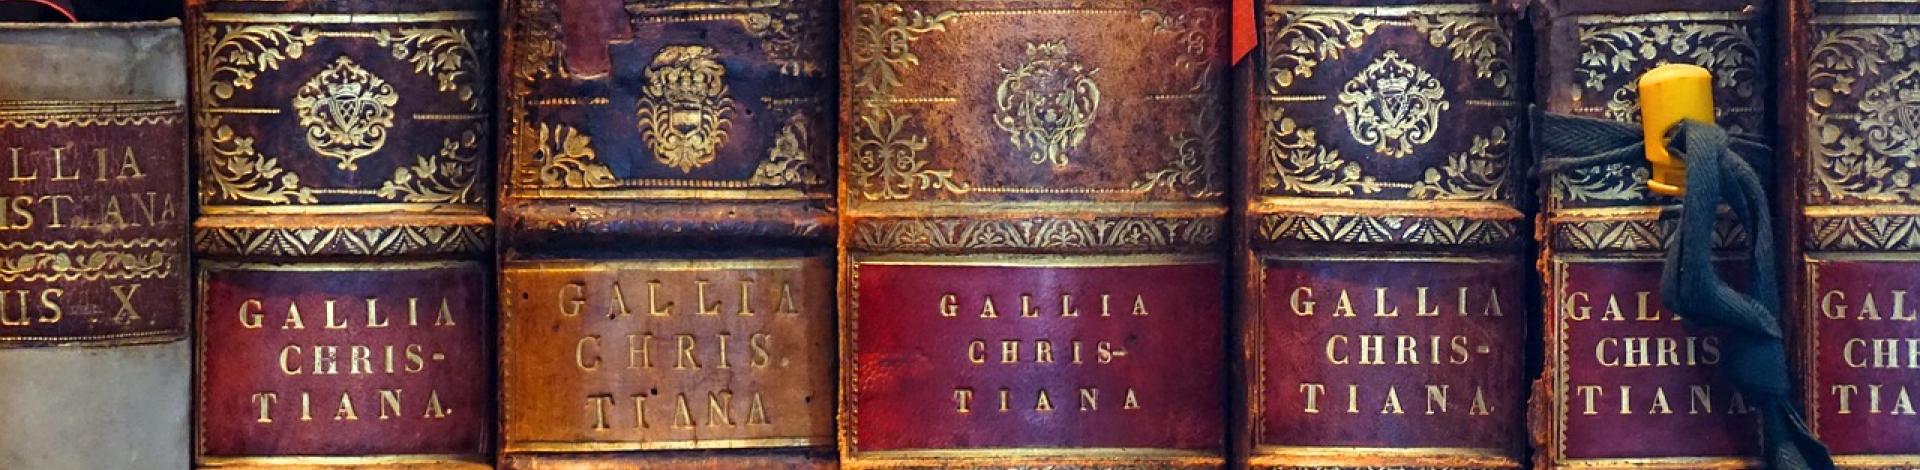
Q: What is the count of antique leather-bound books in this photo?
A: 7